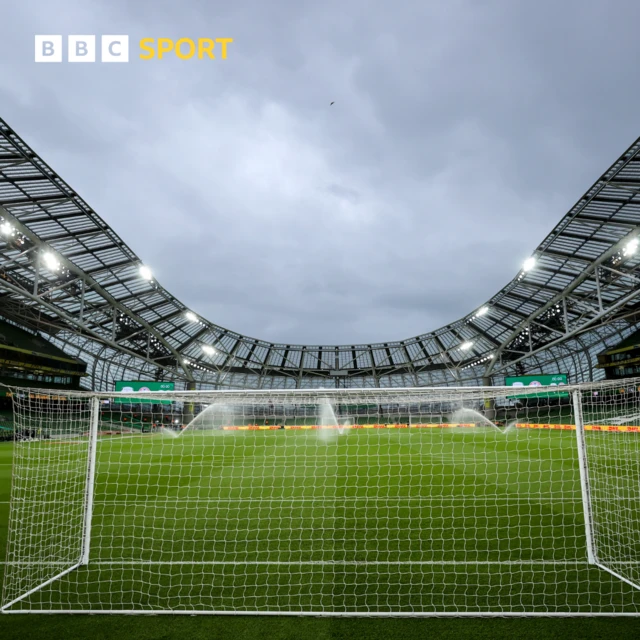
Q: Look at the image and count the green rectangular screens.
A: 2